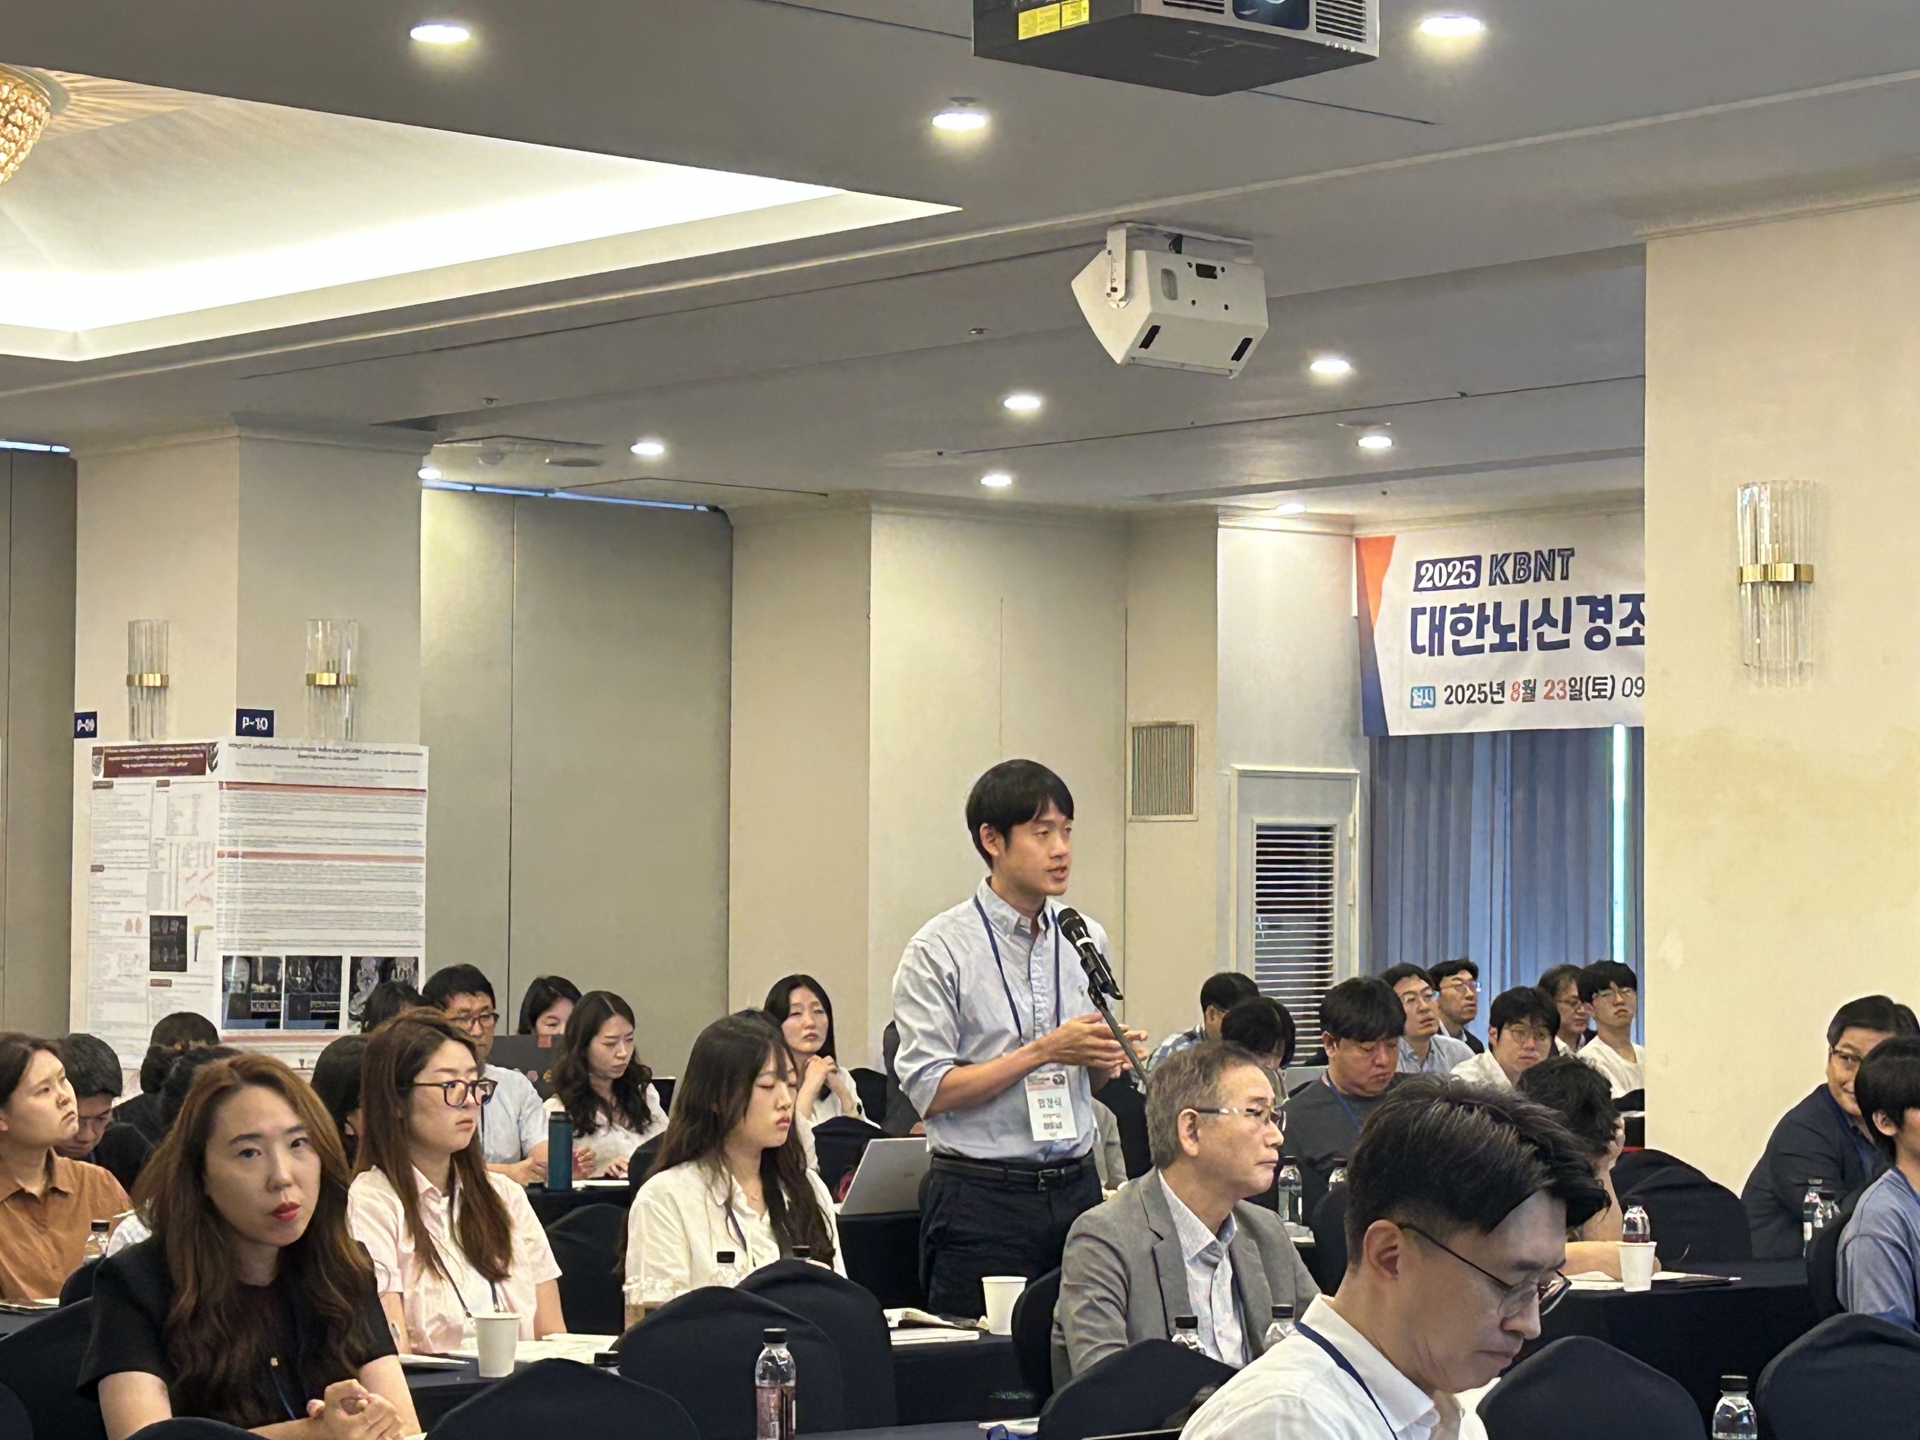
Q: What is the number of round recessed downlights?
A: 10